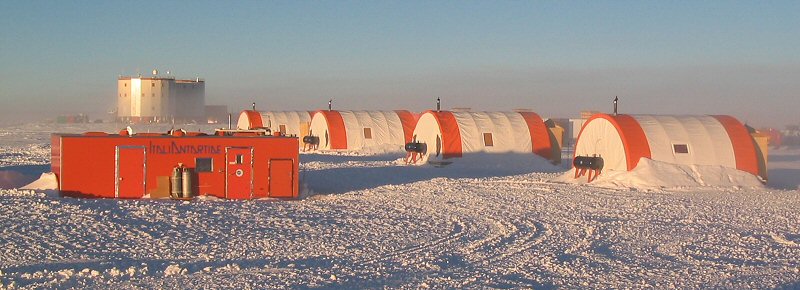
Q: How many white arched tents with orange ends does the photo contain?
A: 4